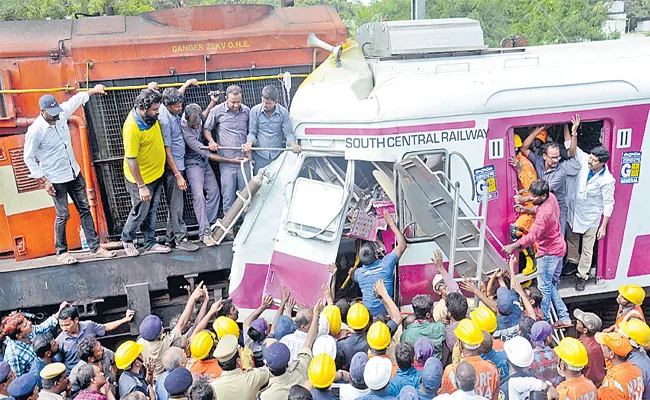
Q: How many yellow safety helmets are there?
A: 13